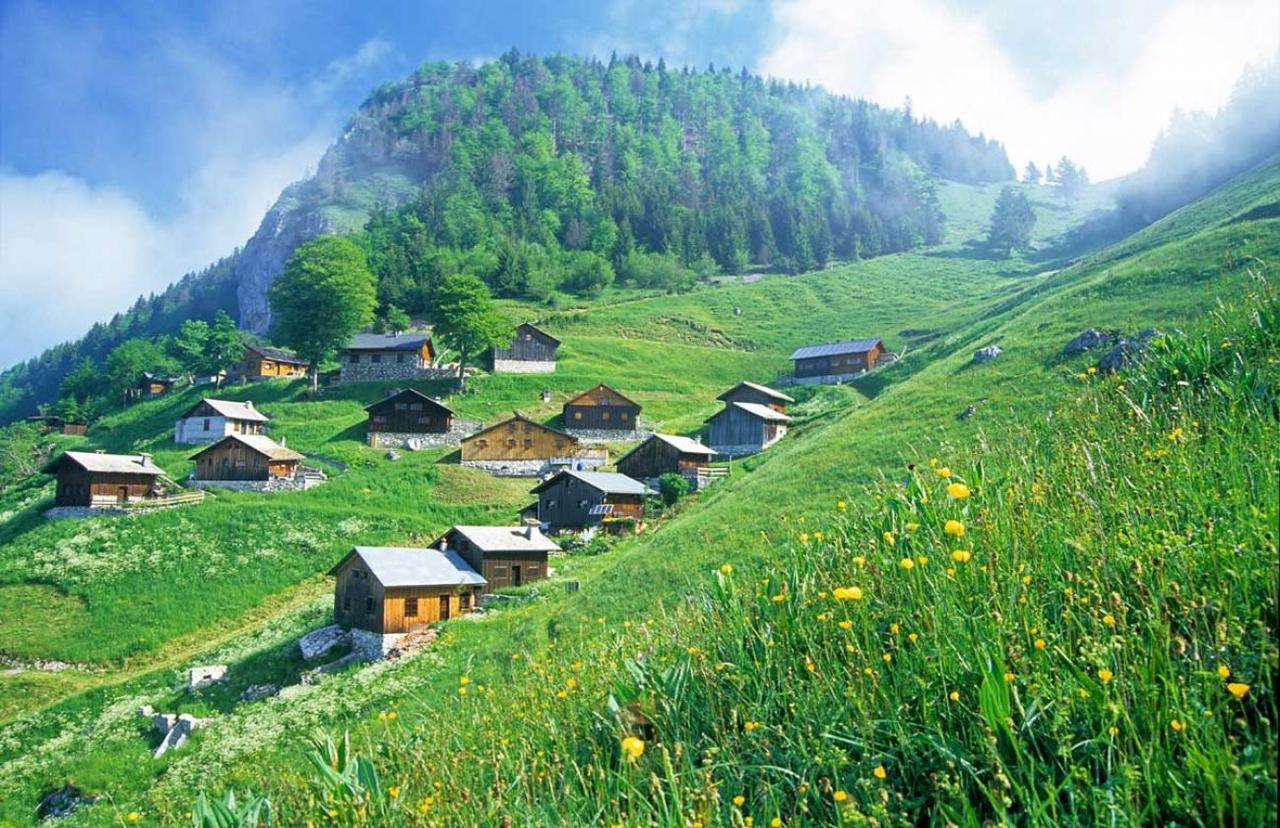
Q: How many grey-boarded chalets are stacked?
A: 2